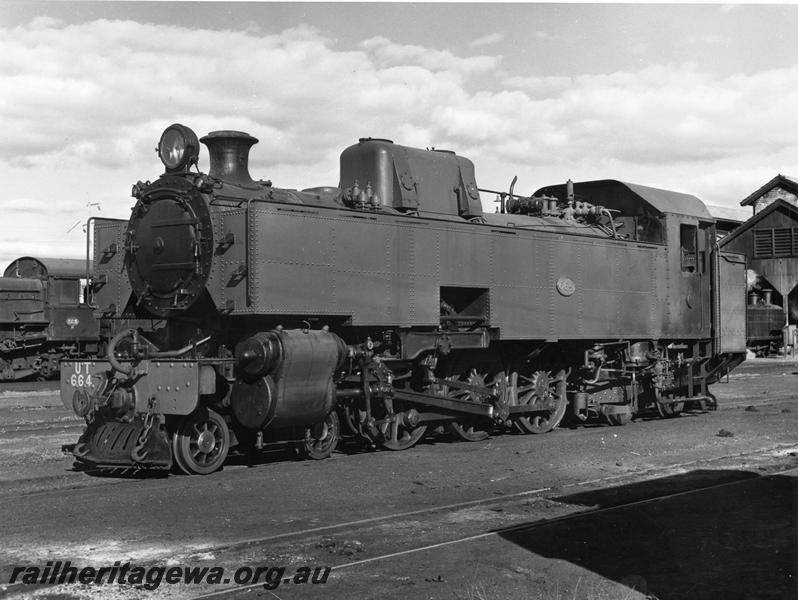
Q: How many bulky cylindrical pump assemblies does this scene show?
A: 1